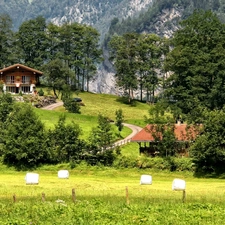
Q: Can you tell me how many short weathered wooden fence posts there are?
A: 5